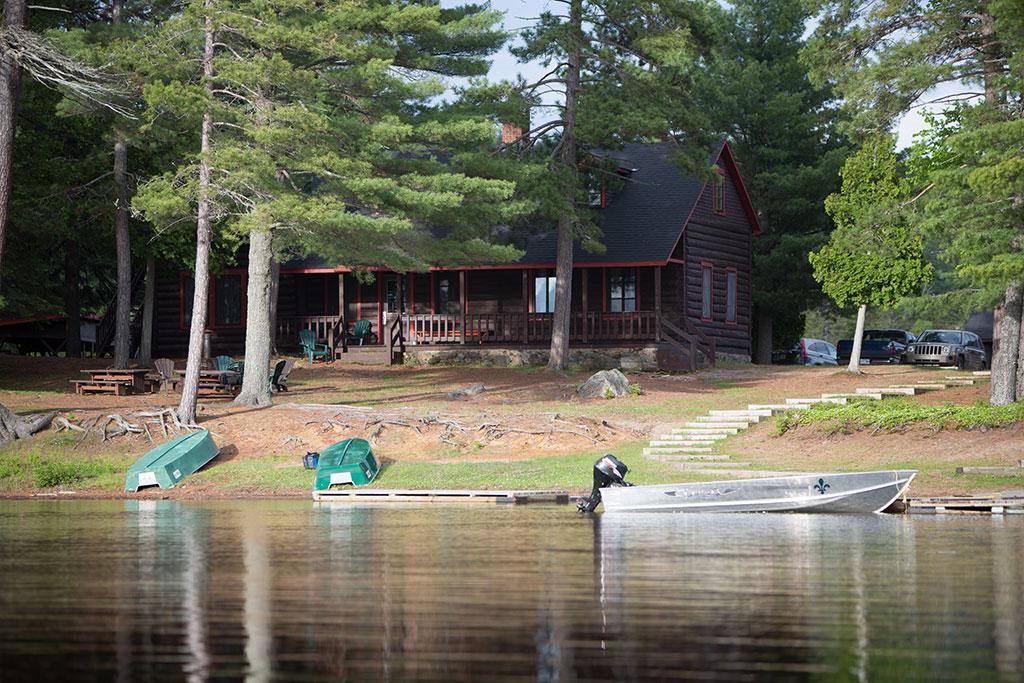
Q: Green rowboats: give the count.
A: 2